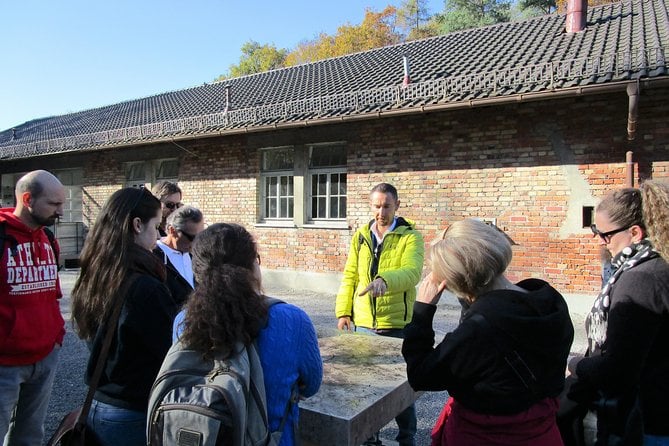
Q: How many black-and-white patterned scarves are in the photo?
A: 1